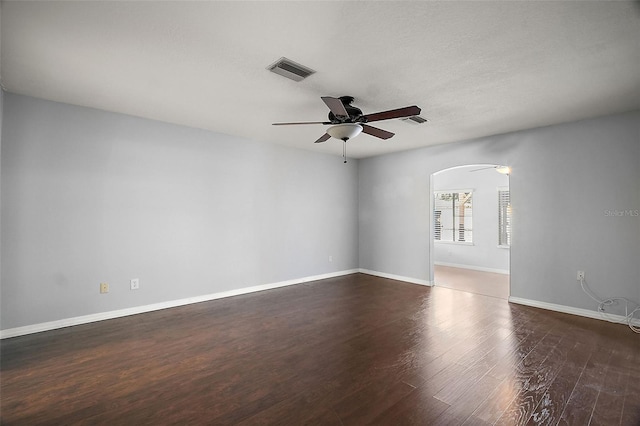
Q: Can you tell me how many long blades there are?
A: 5